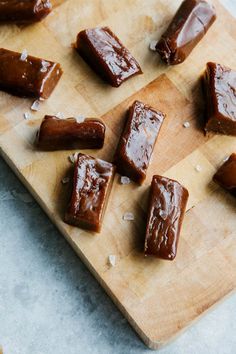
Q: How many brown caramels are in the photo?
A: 10